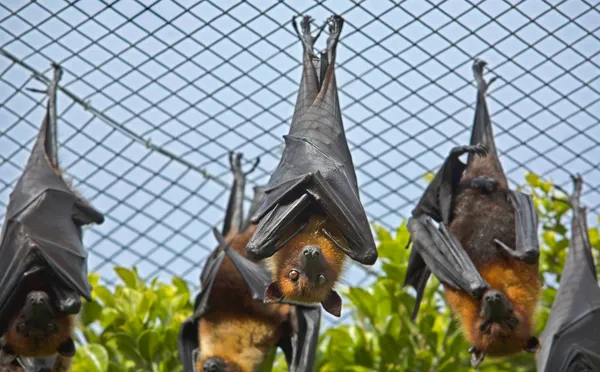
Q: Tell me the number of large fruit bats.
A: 5